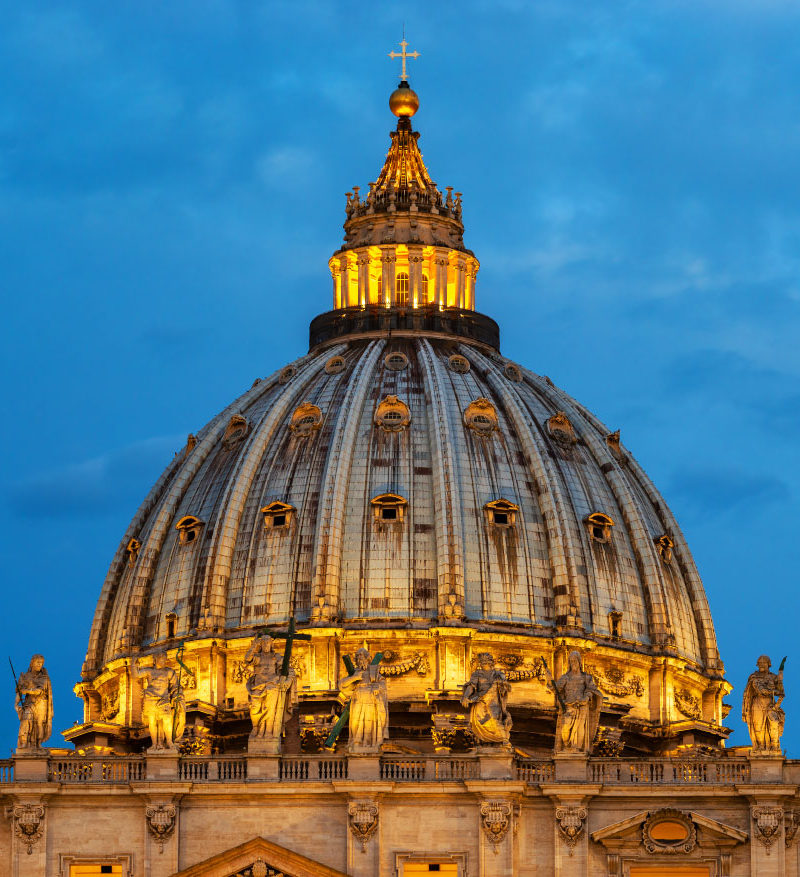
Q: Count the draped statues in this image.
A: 7